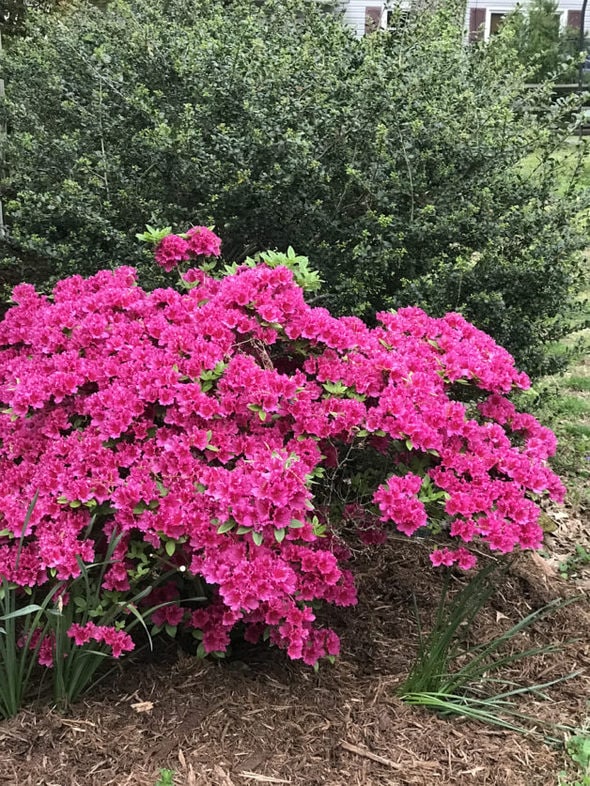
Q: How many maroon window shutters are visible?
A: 3